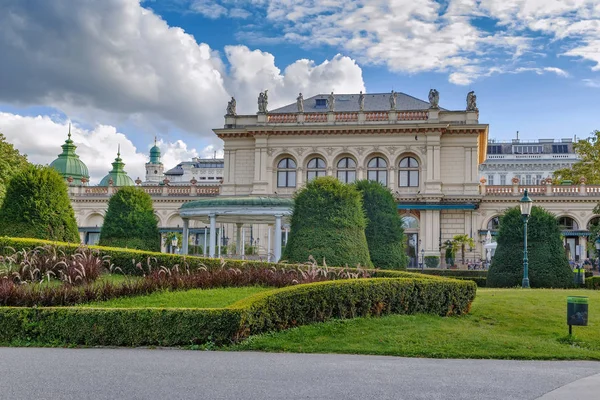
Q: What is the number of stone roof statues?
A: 8